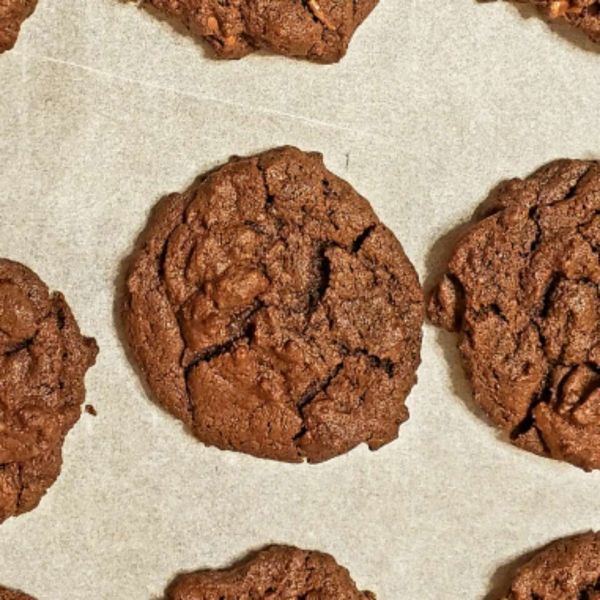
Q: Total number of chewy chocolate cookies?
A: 9